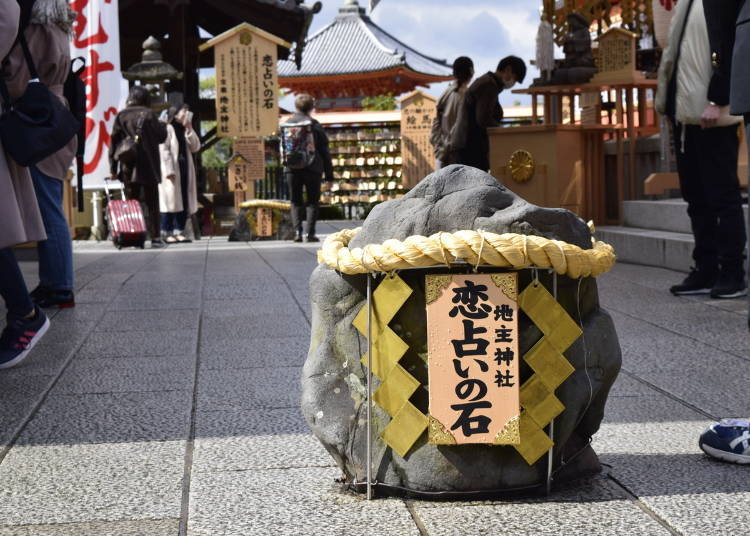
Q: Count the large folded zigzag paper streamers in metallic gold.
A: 2